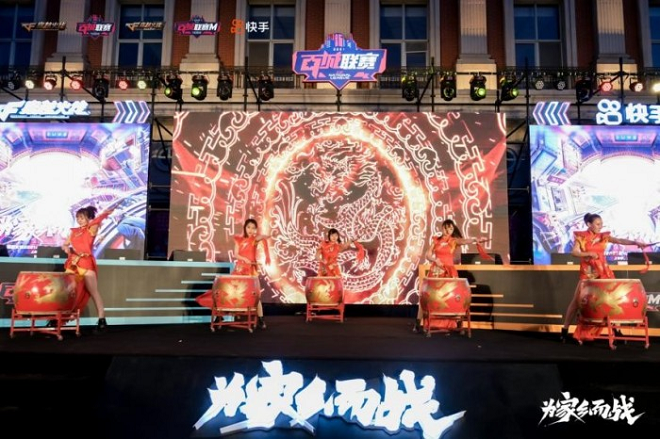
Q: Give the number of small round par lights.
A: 11